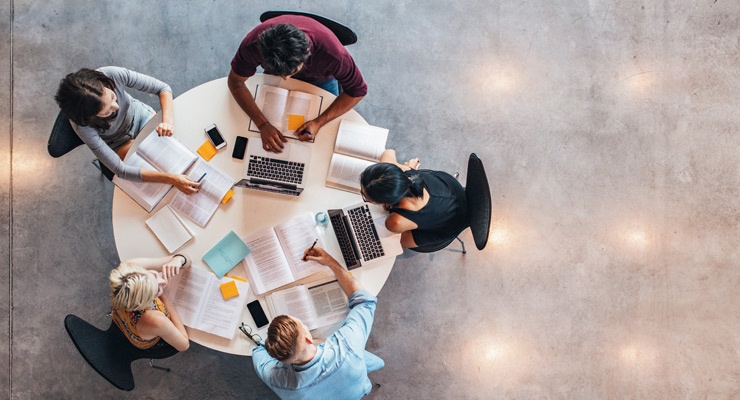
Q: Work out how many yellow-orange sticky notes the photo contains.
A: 4